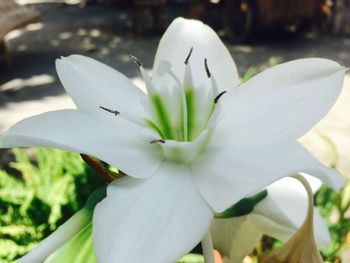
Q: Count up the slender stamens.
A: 6